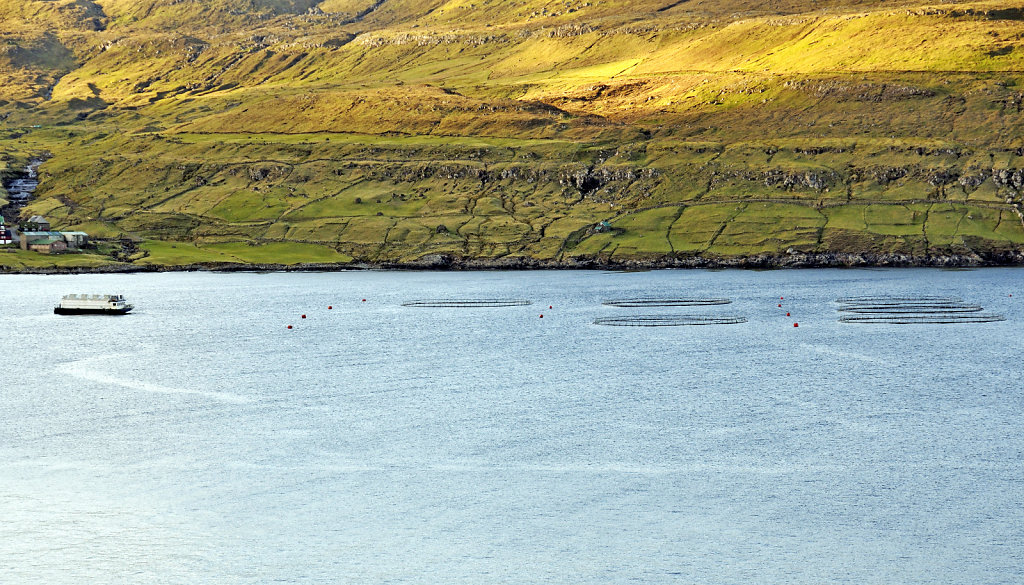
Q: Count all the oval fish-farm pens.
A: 6